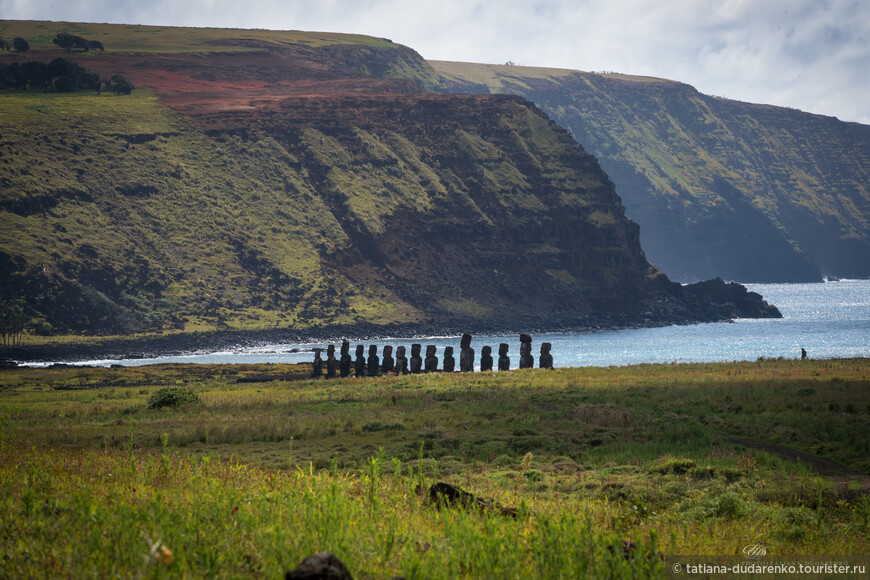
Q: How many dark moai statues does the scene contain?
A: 15